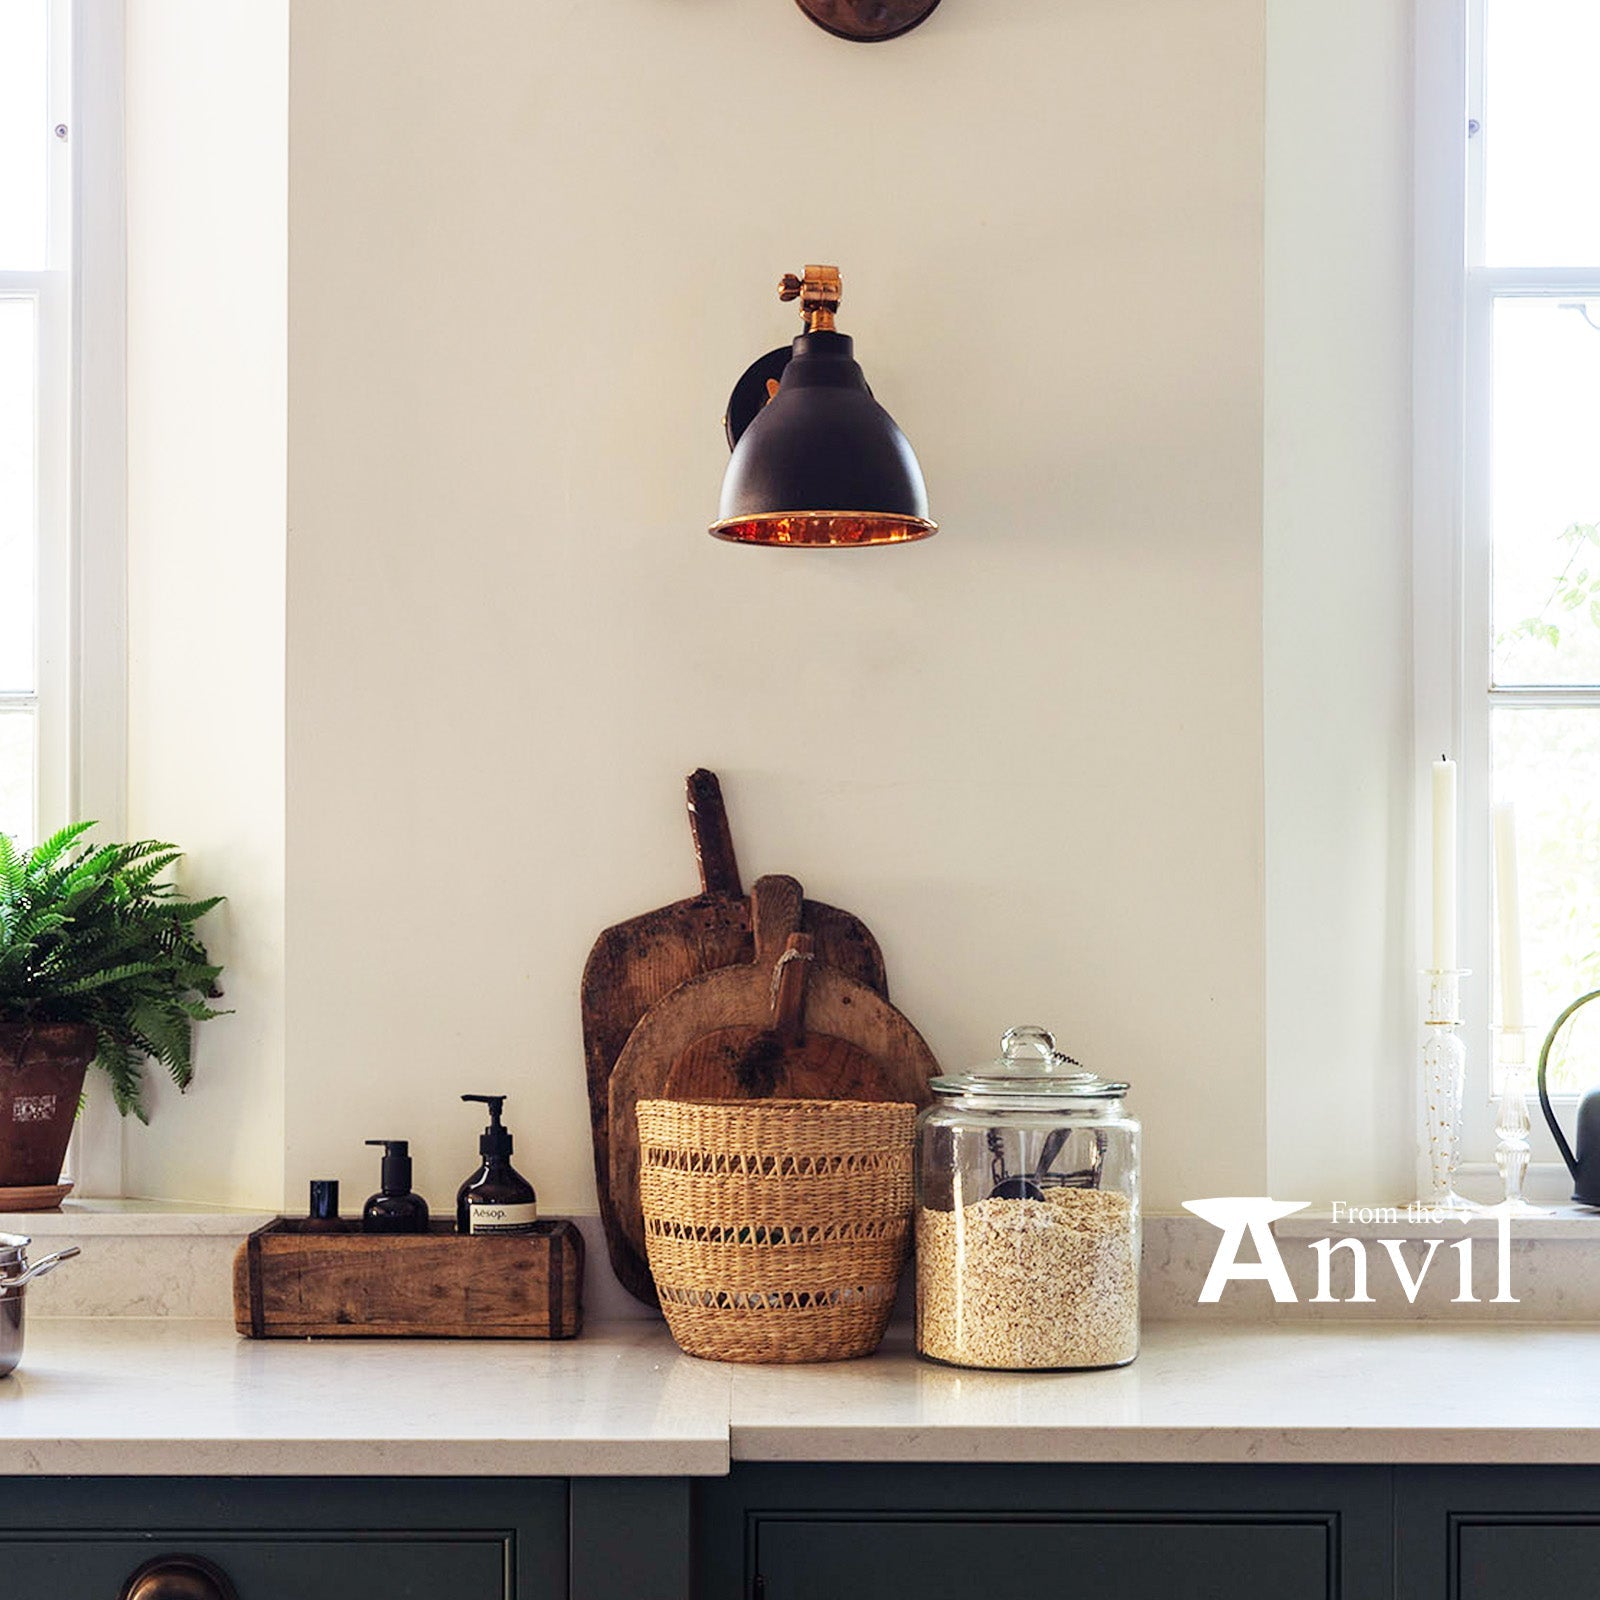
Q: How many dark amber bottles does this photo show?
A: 3